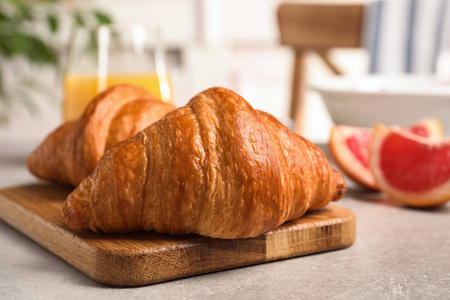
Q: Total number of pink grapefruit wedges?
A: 2